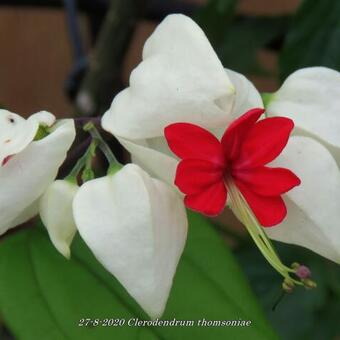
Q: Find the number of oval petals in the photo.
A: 7